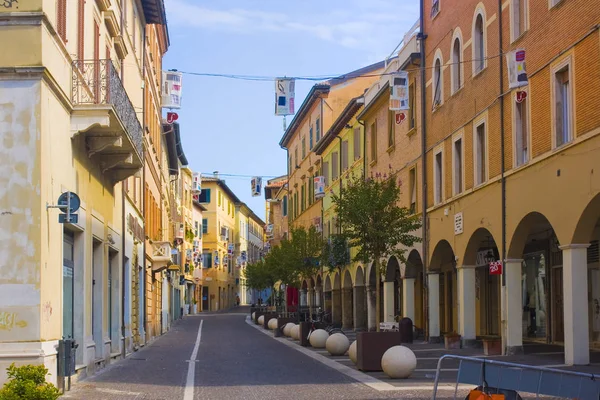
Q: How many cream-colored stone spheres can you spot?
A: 9